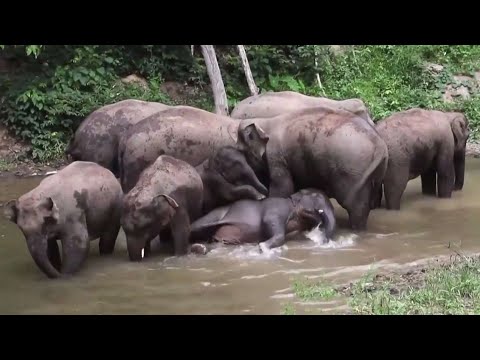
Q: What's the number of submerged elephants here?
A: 1